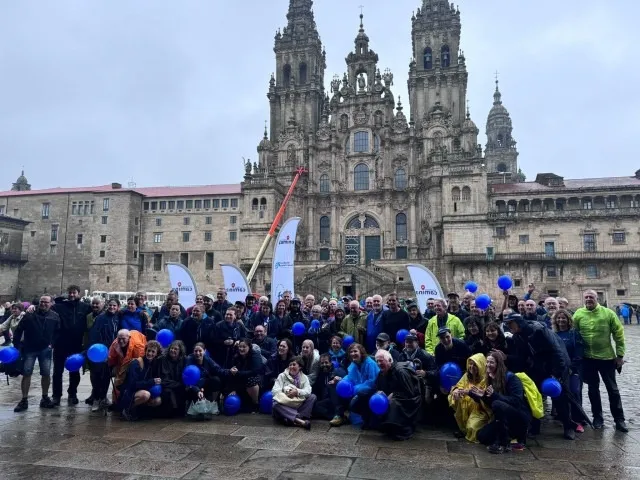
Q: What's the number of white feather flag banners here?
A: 4